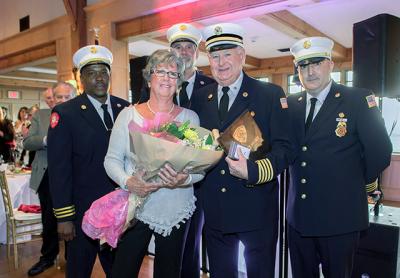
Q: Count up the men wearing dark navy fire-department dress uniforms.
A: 4